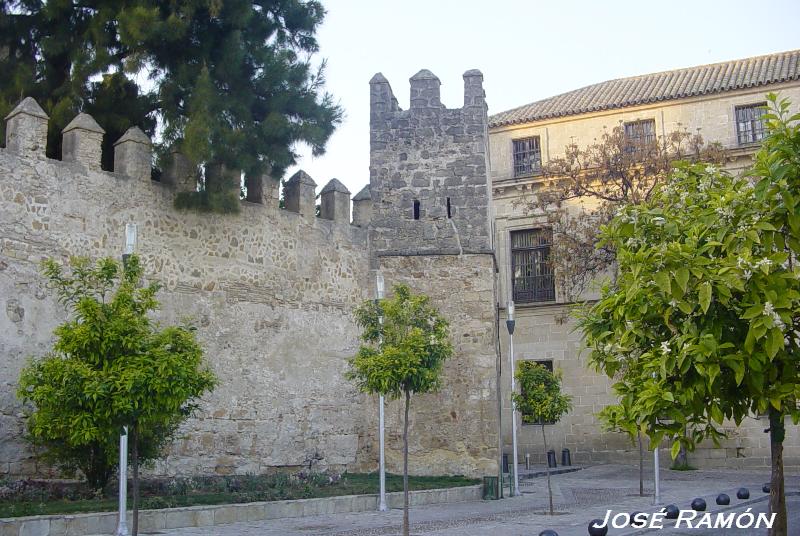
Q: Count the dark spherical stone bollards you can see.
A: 8